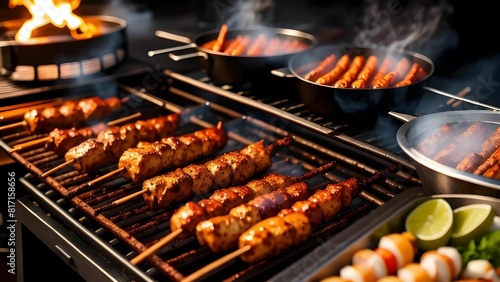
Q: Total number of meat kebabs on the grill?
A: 8